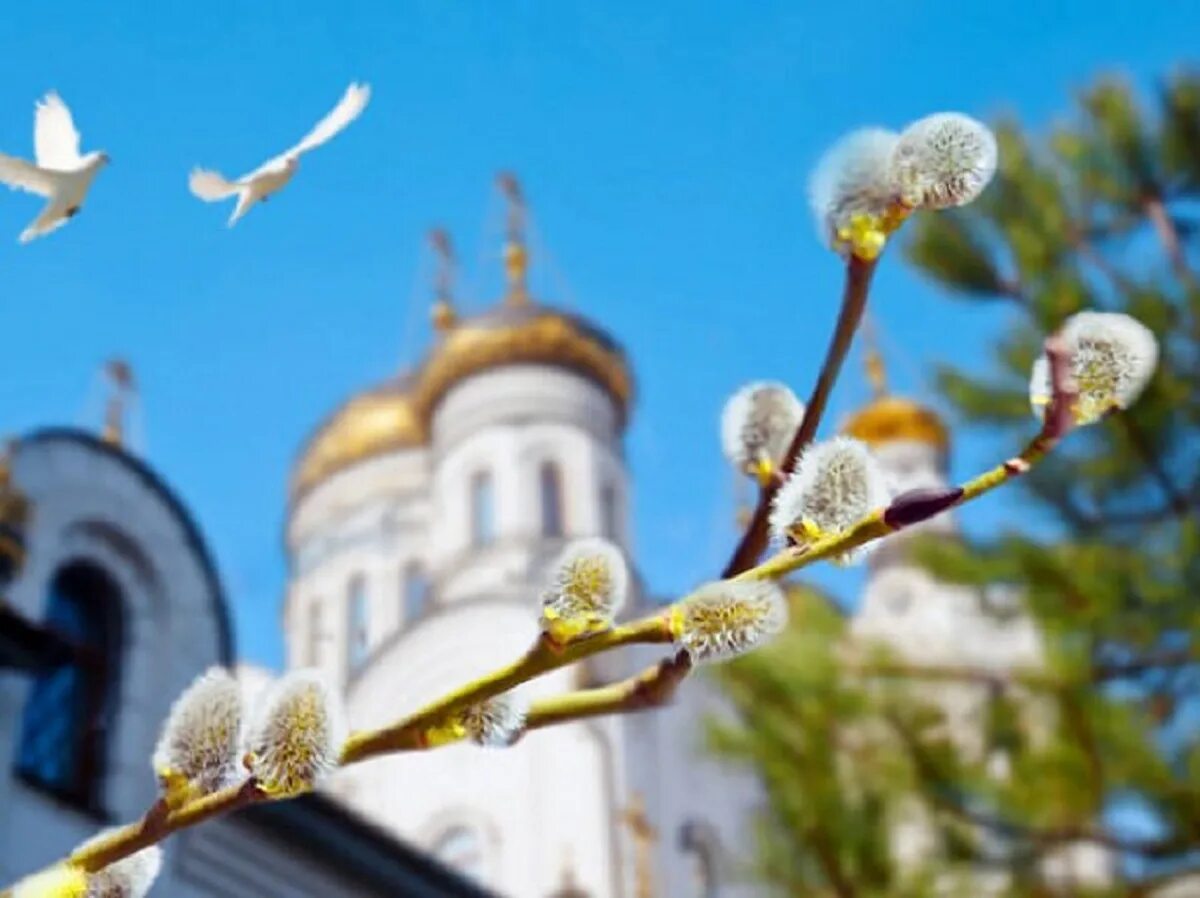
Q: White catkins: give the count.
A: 11